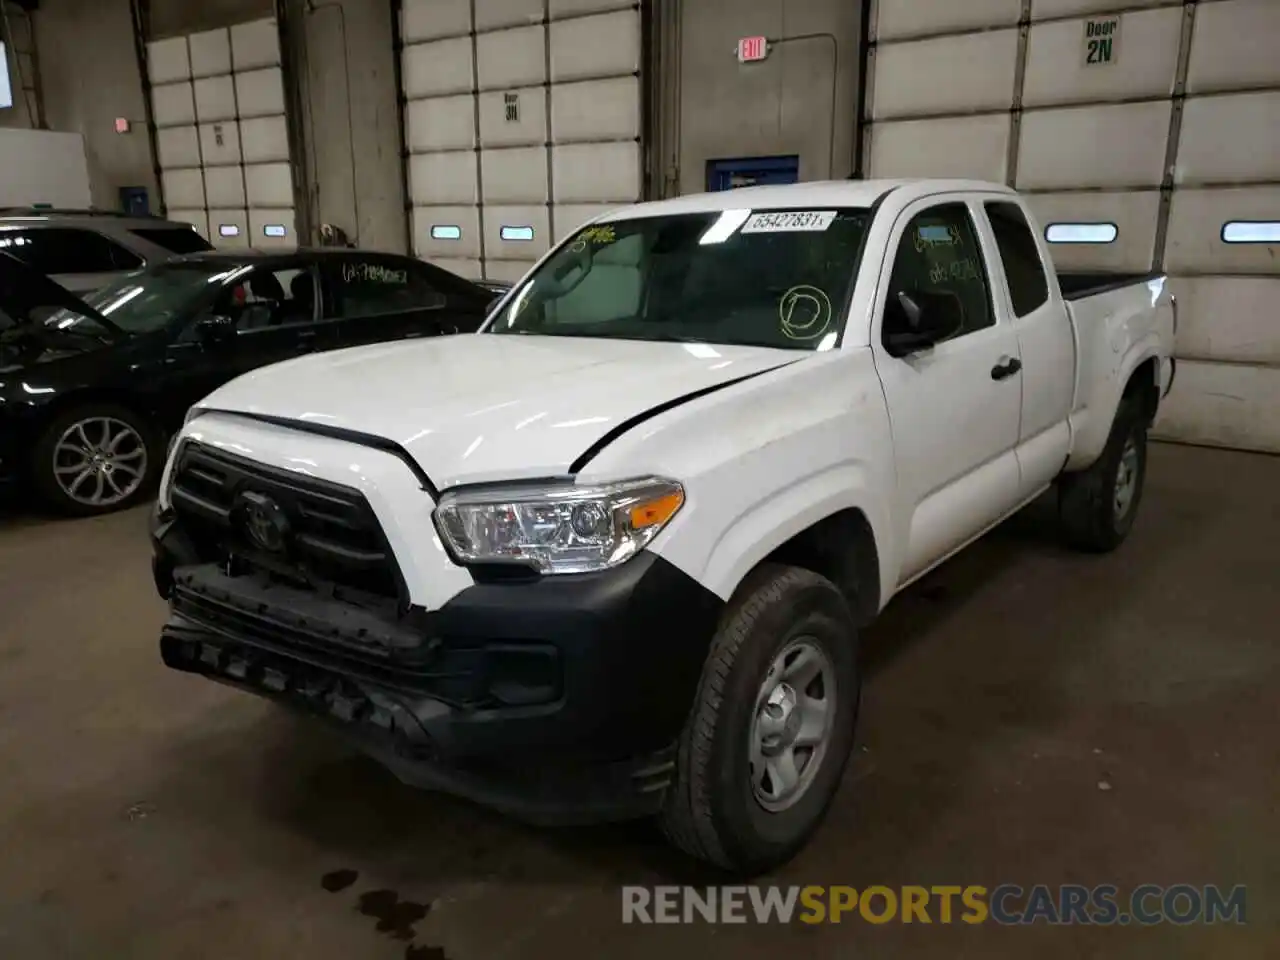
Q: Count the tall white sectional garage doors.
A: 3